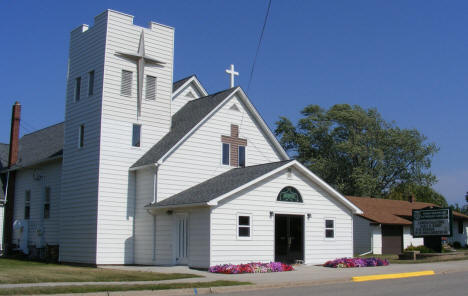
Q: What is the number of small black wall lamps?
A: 2